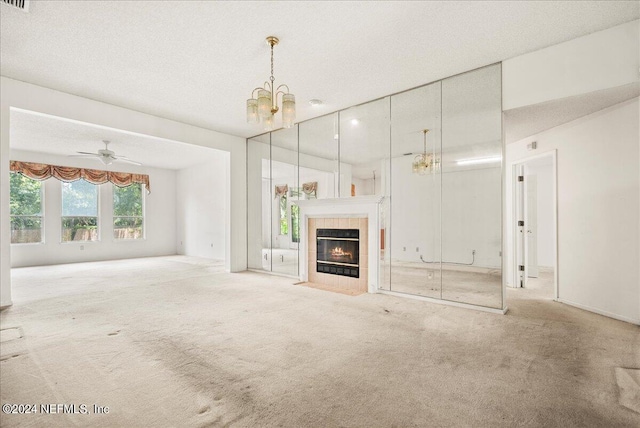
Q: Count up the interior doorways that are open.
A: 1